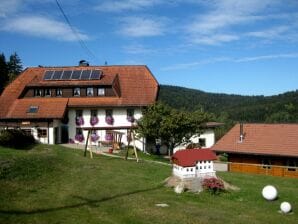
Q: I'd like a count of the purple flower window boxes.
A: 7